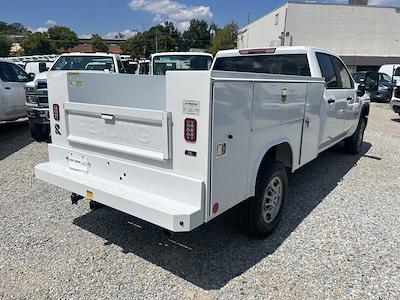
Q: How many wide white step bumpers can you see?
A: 1